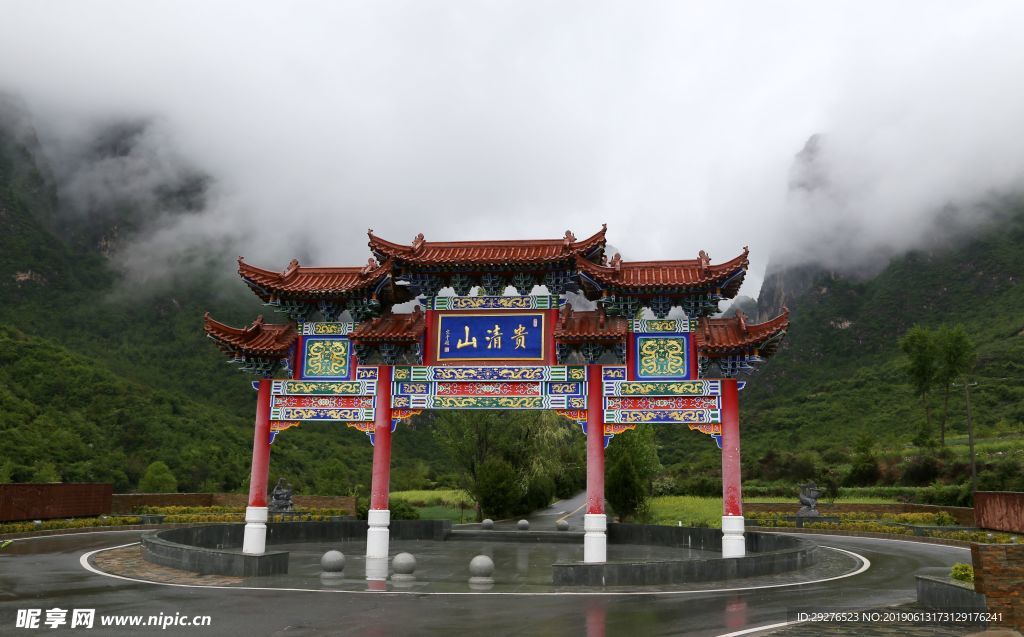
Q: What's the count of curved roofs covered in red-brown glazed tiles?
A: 7